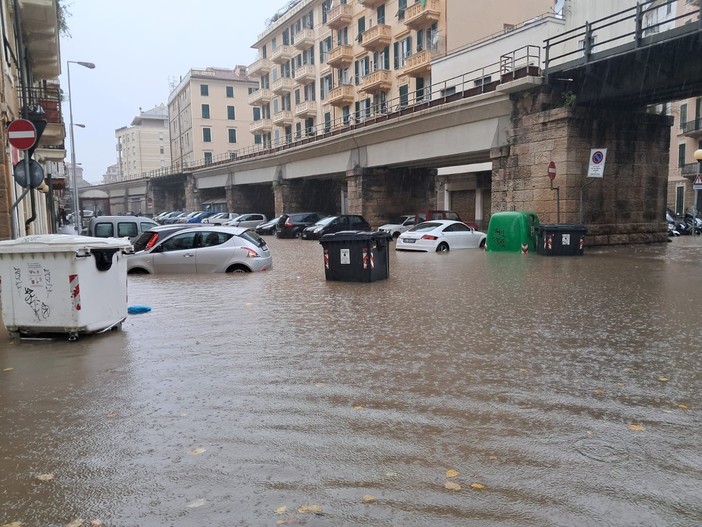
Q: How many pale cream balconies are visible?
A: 9